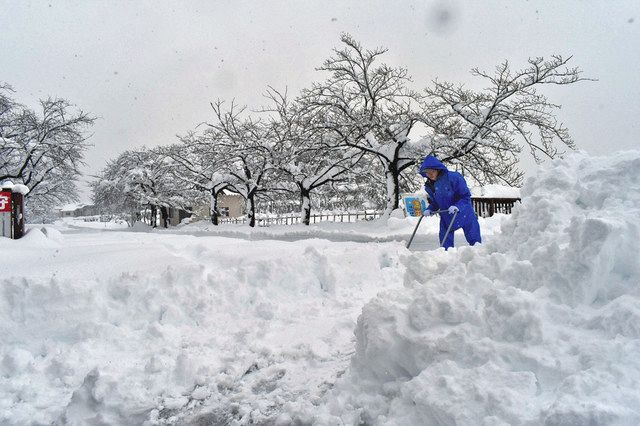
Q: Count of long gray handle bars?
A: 2